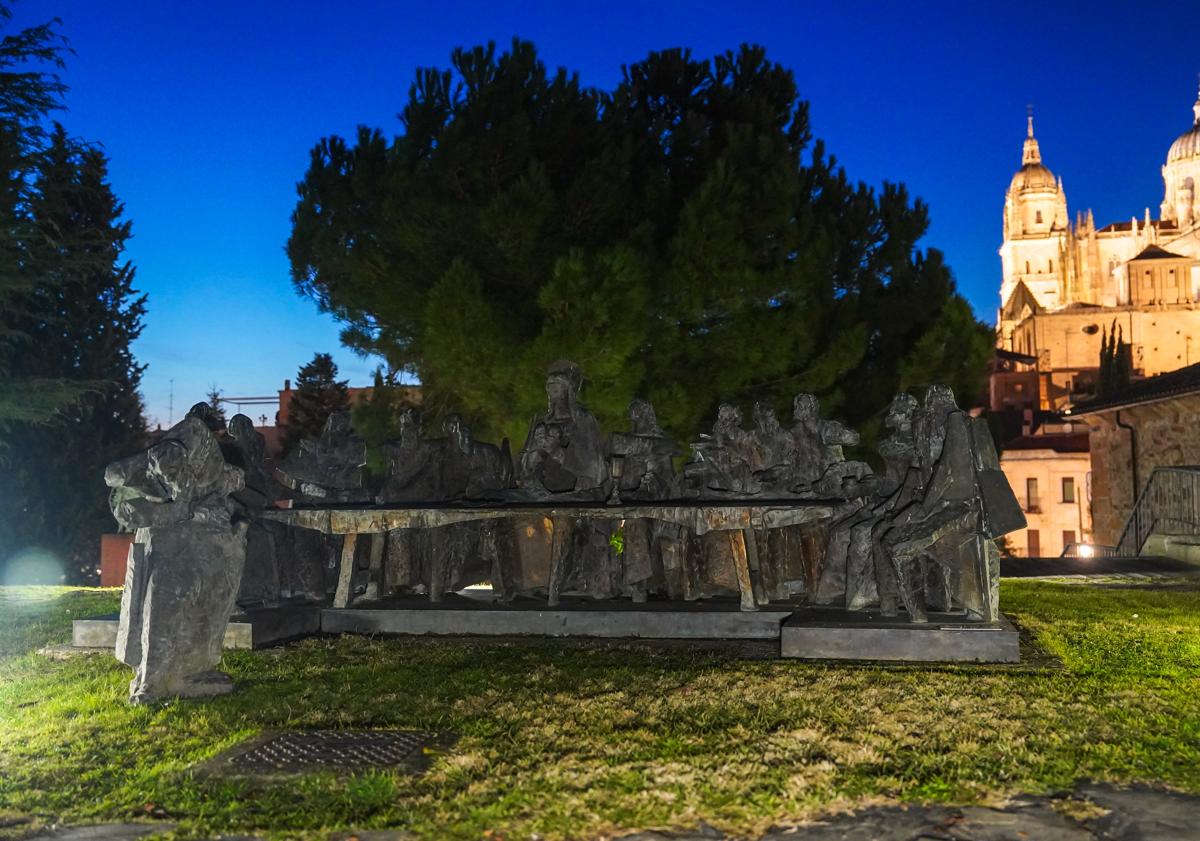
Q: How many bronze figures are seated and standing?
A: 13